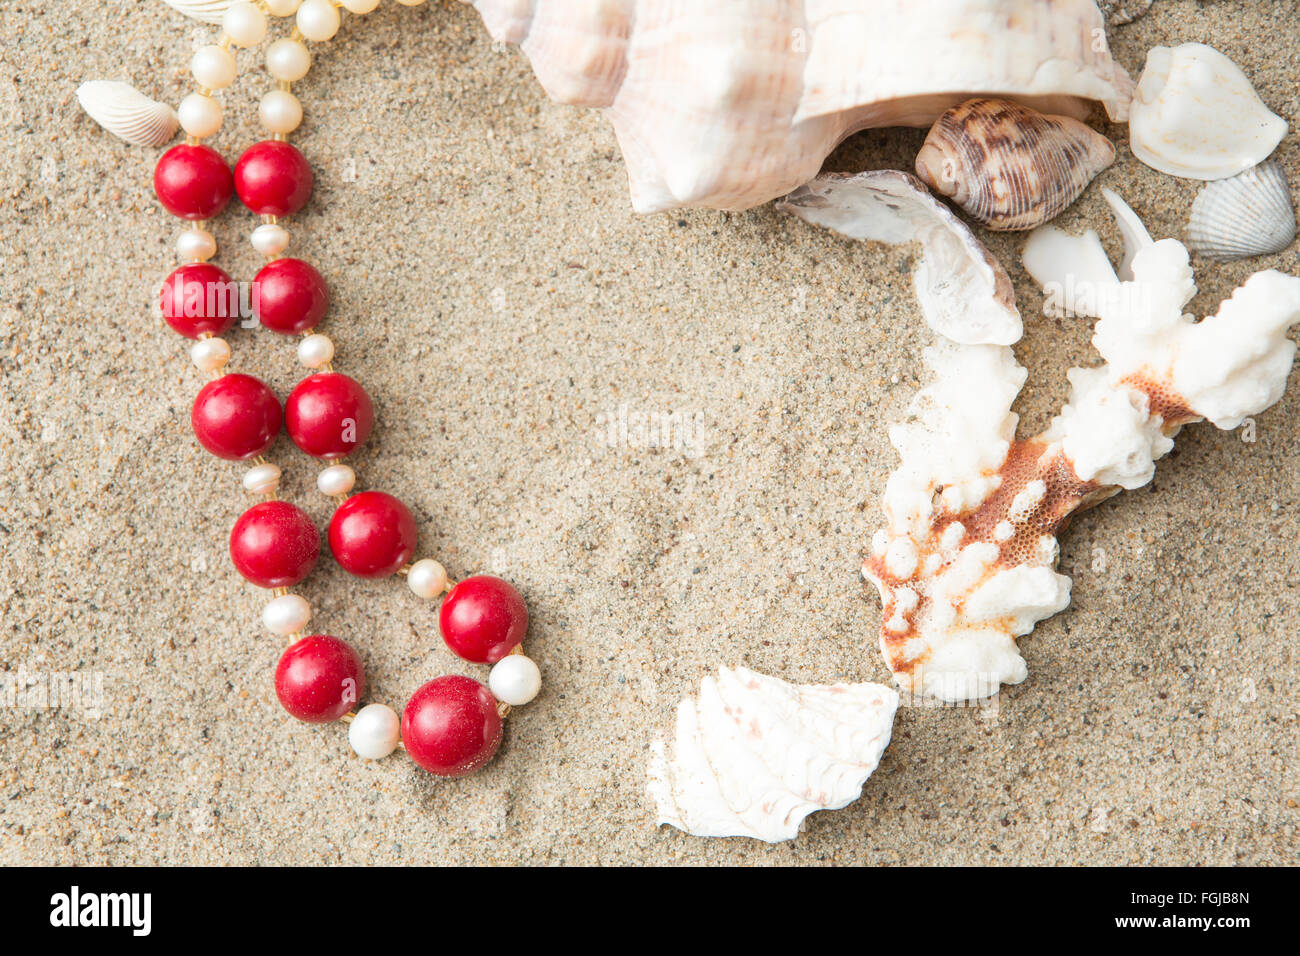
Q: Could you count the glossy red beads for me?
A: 11